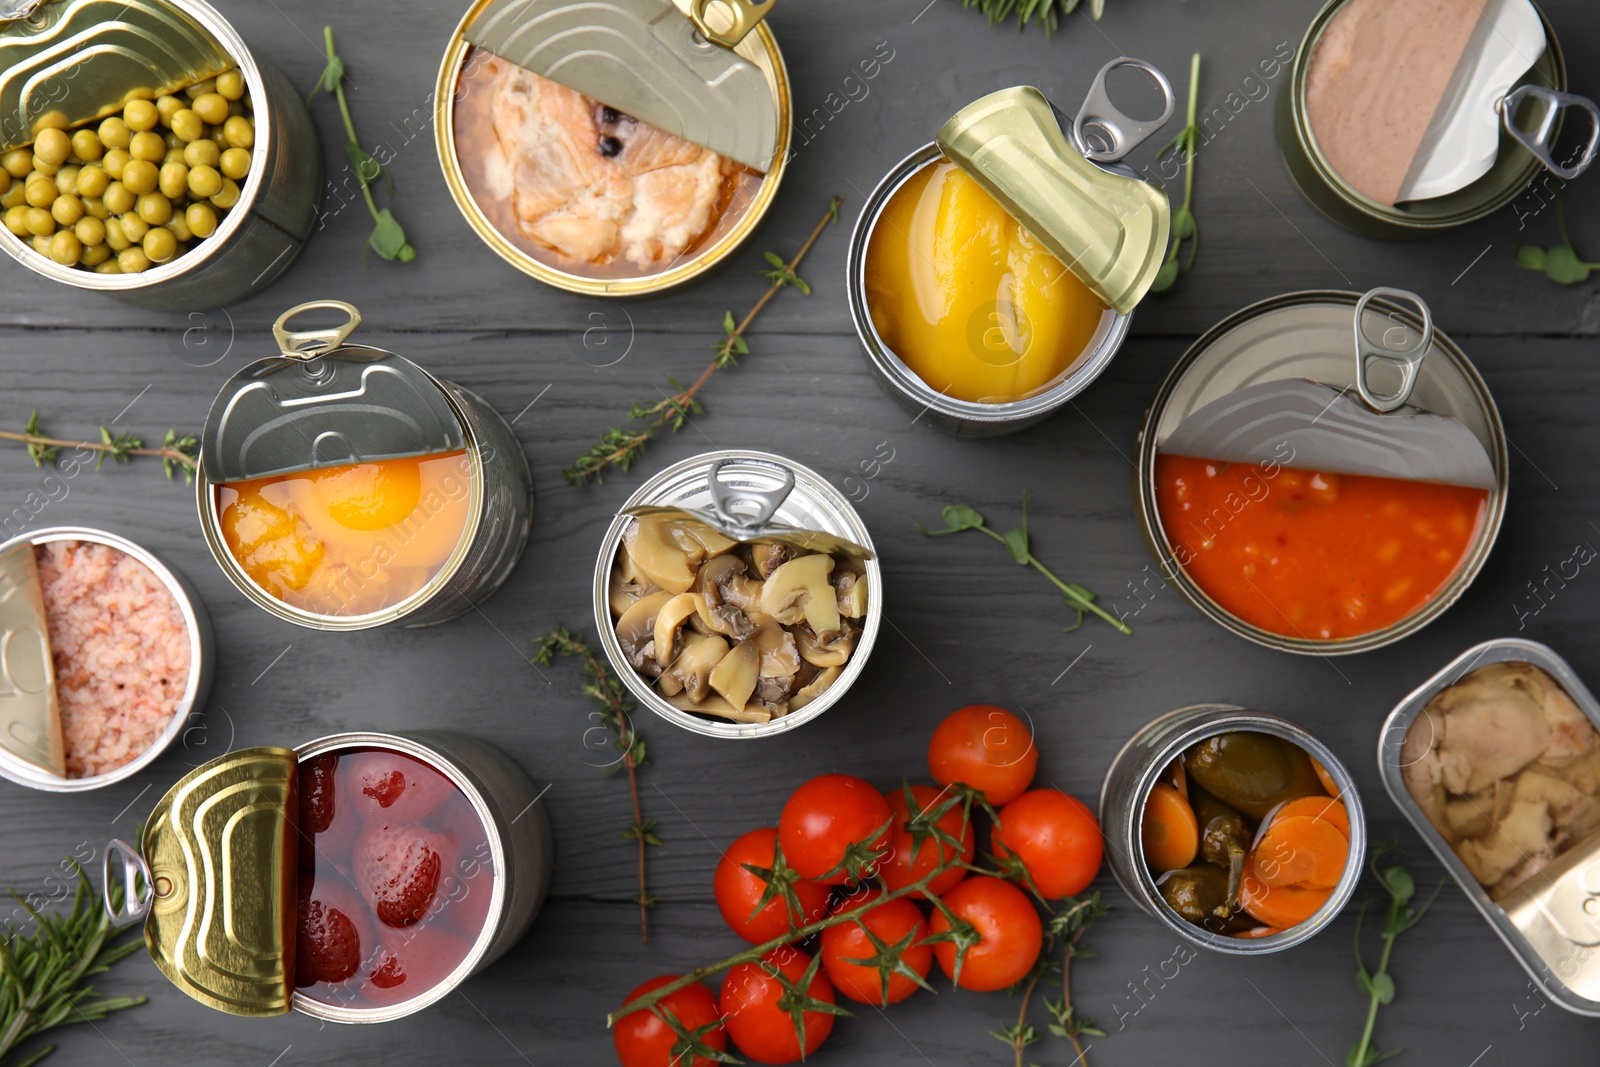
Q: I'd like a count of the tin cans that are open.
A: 11